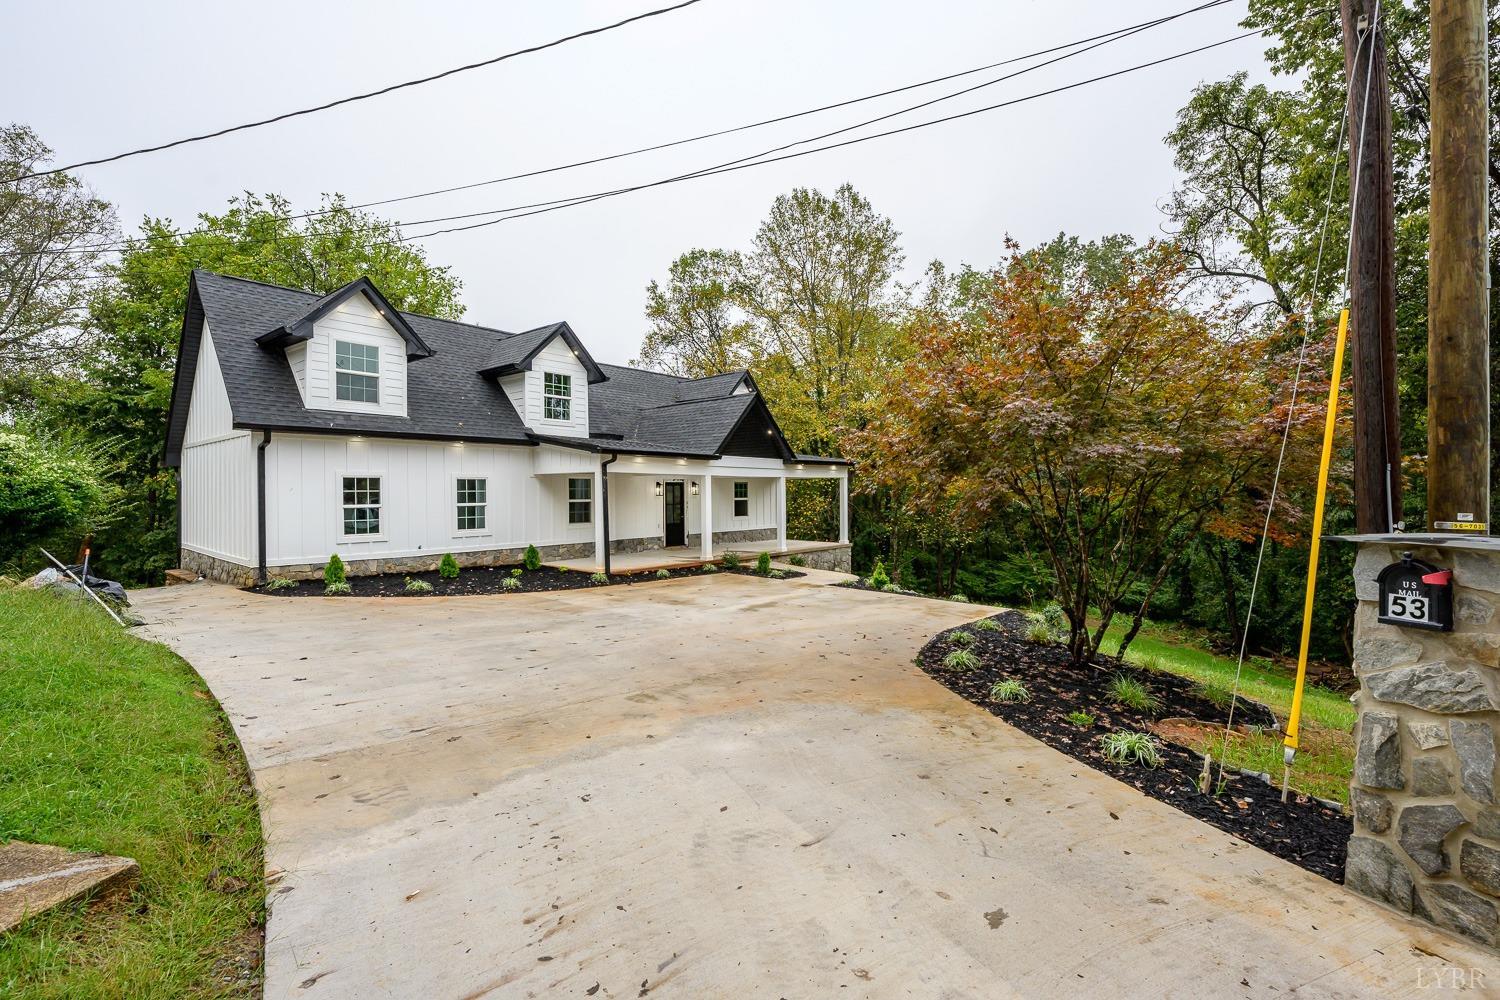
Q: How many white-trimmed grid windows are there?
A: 6